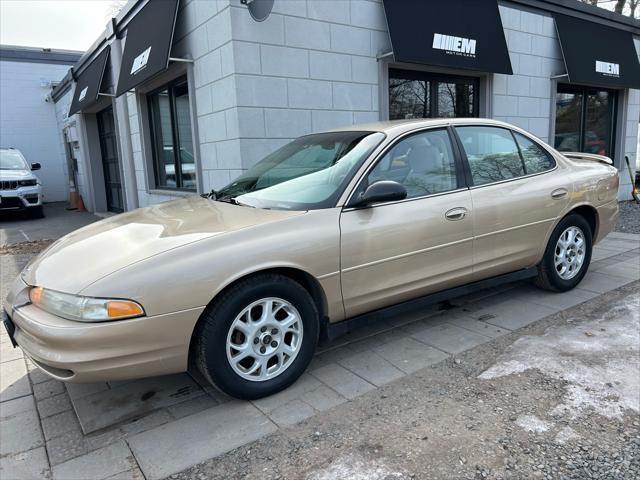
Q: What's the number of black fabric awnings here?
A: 4